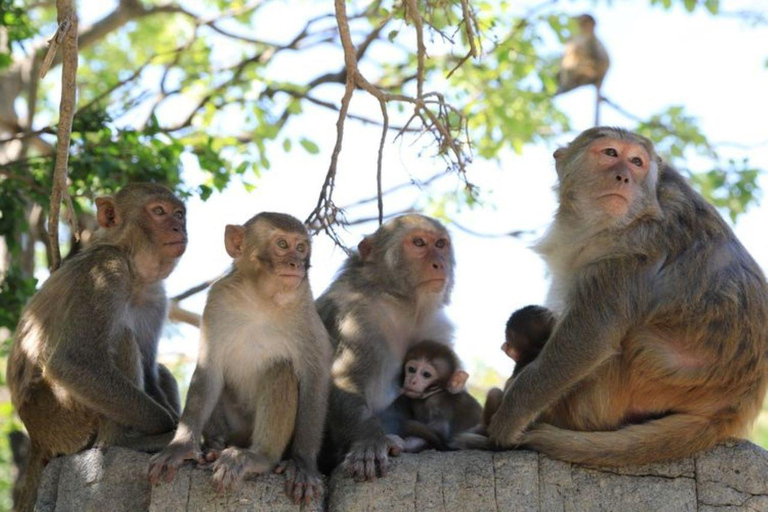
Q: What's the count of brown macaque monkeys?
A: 7